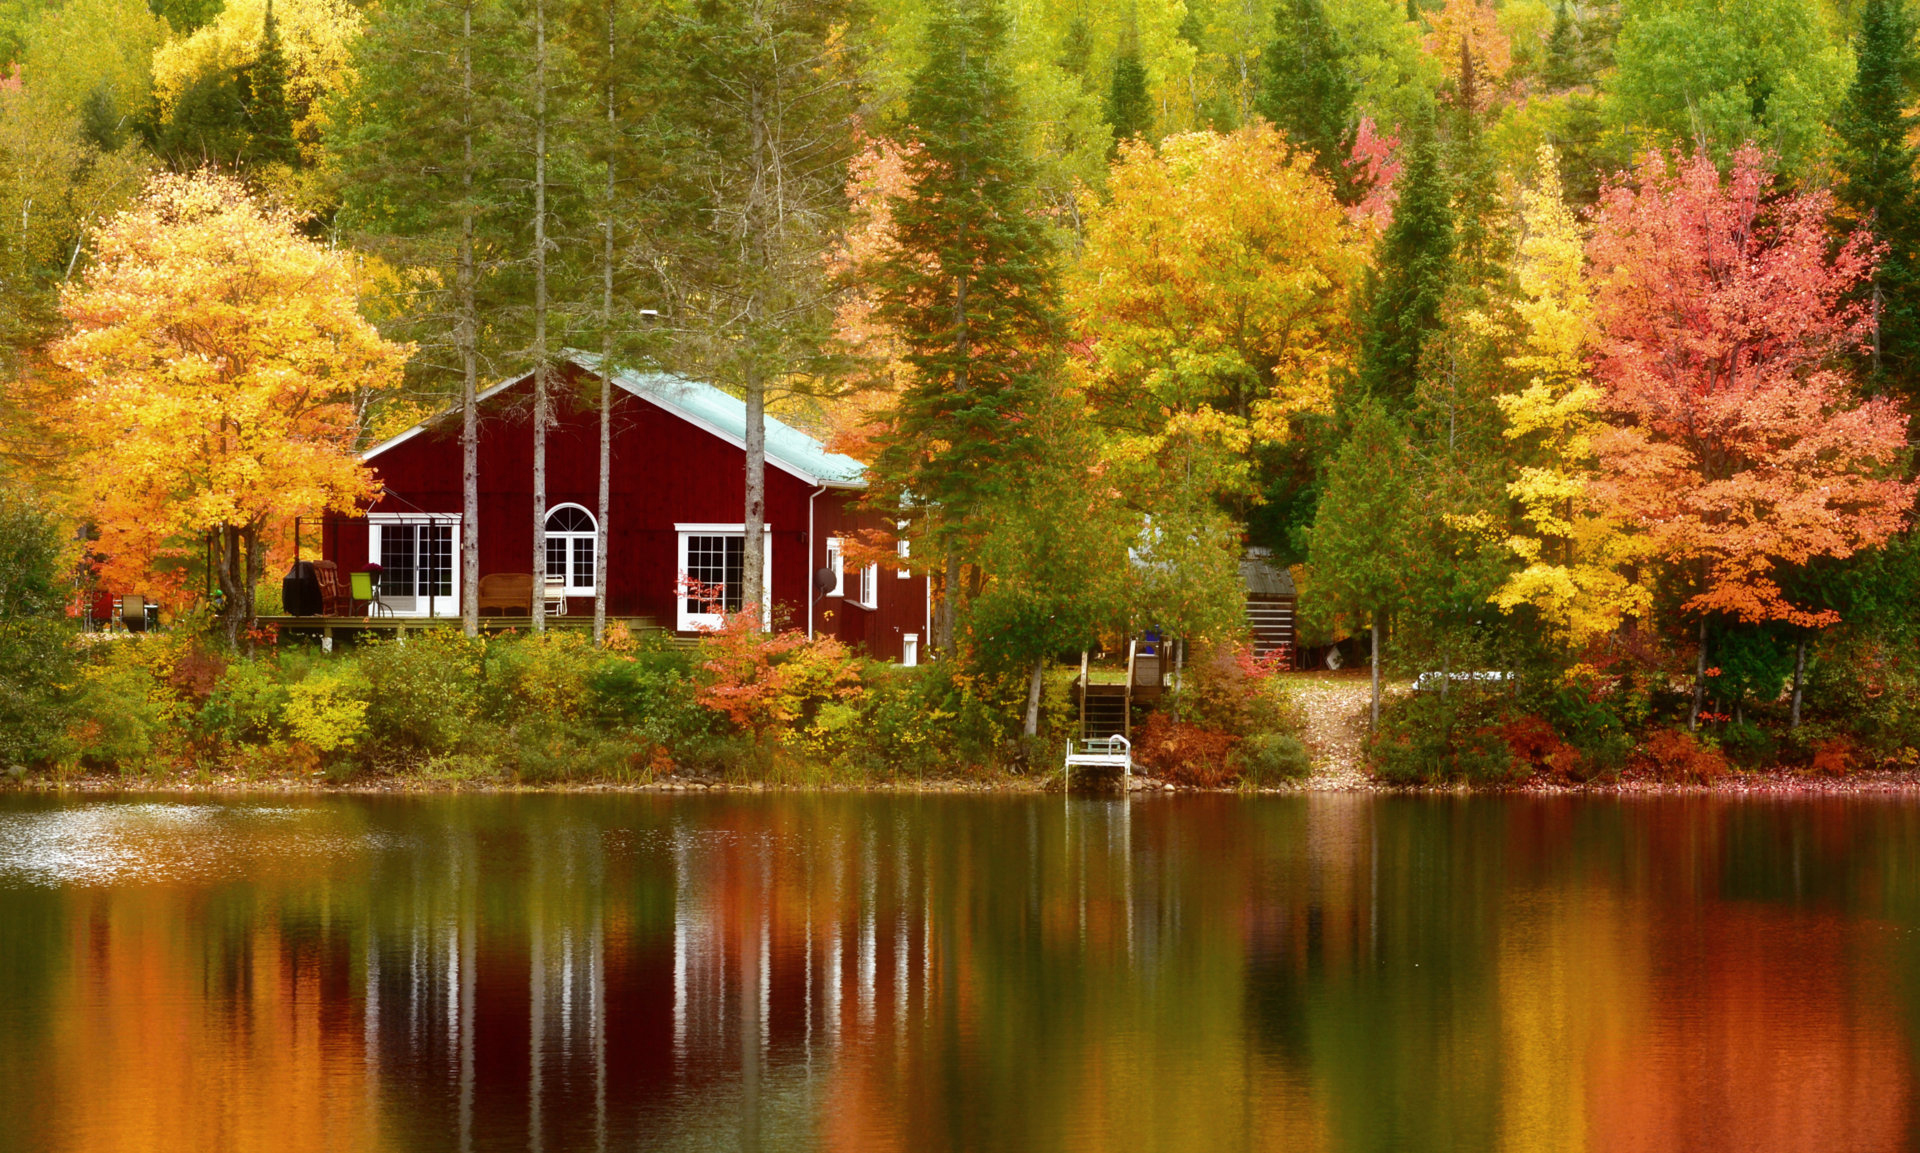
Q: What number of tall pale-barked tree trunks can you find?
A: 4